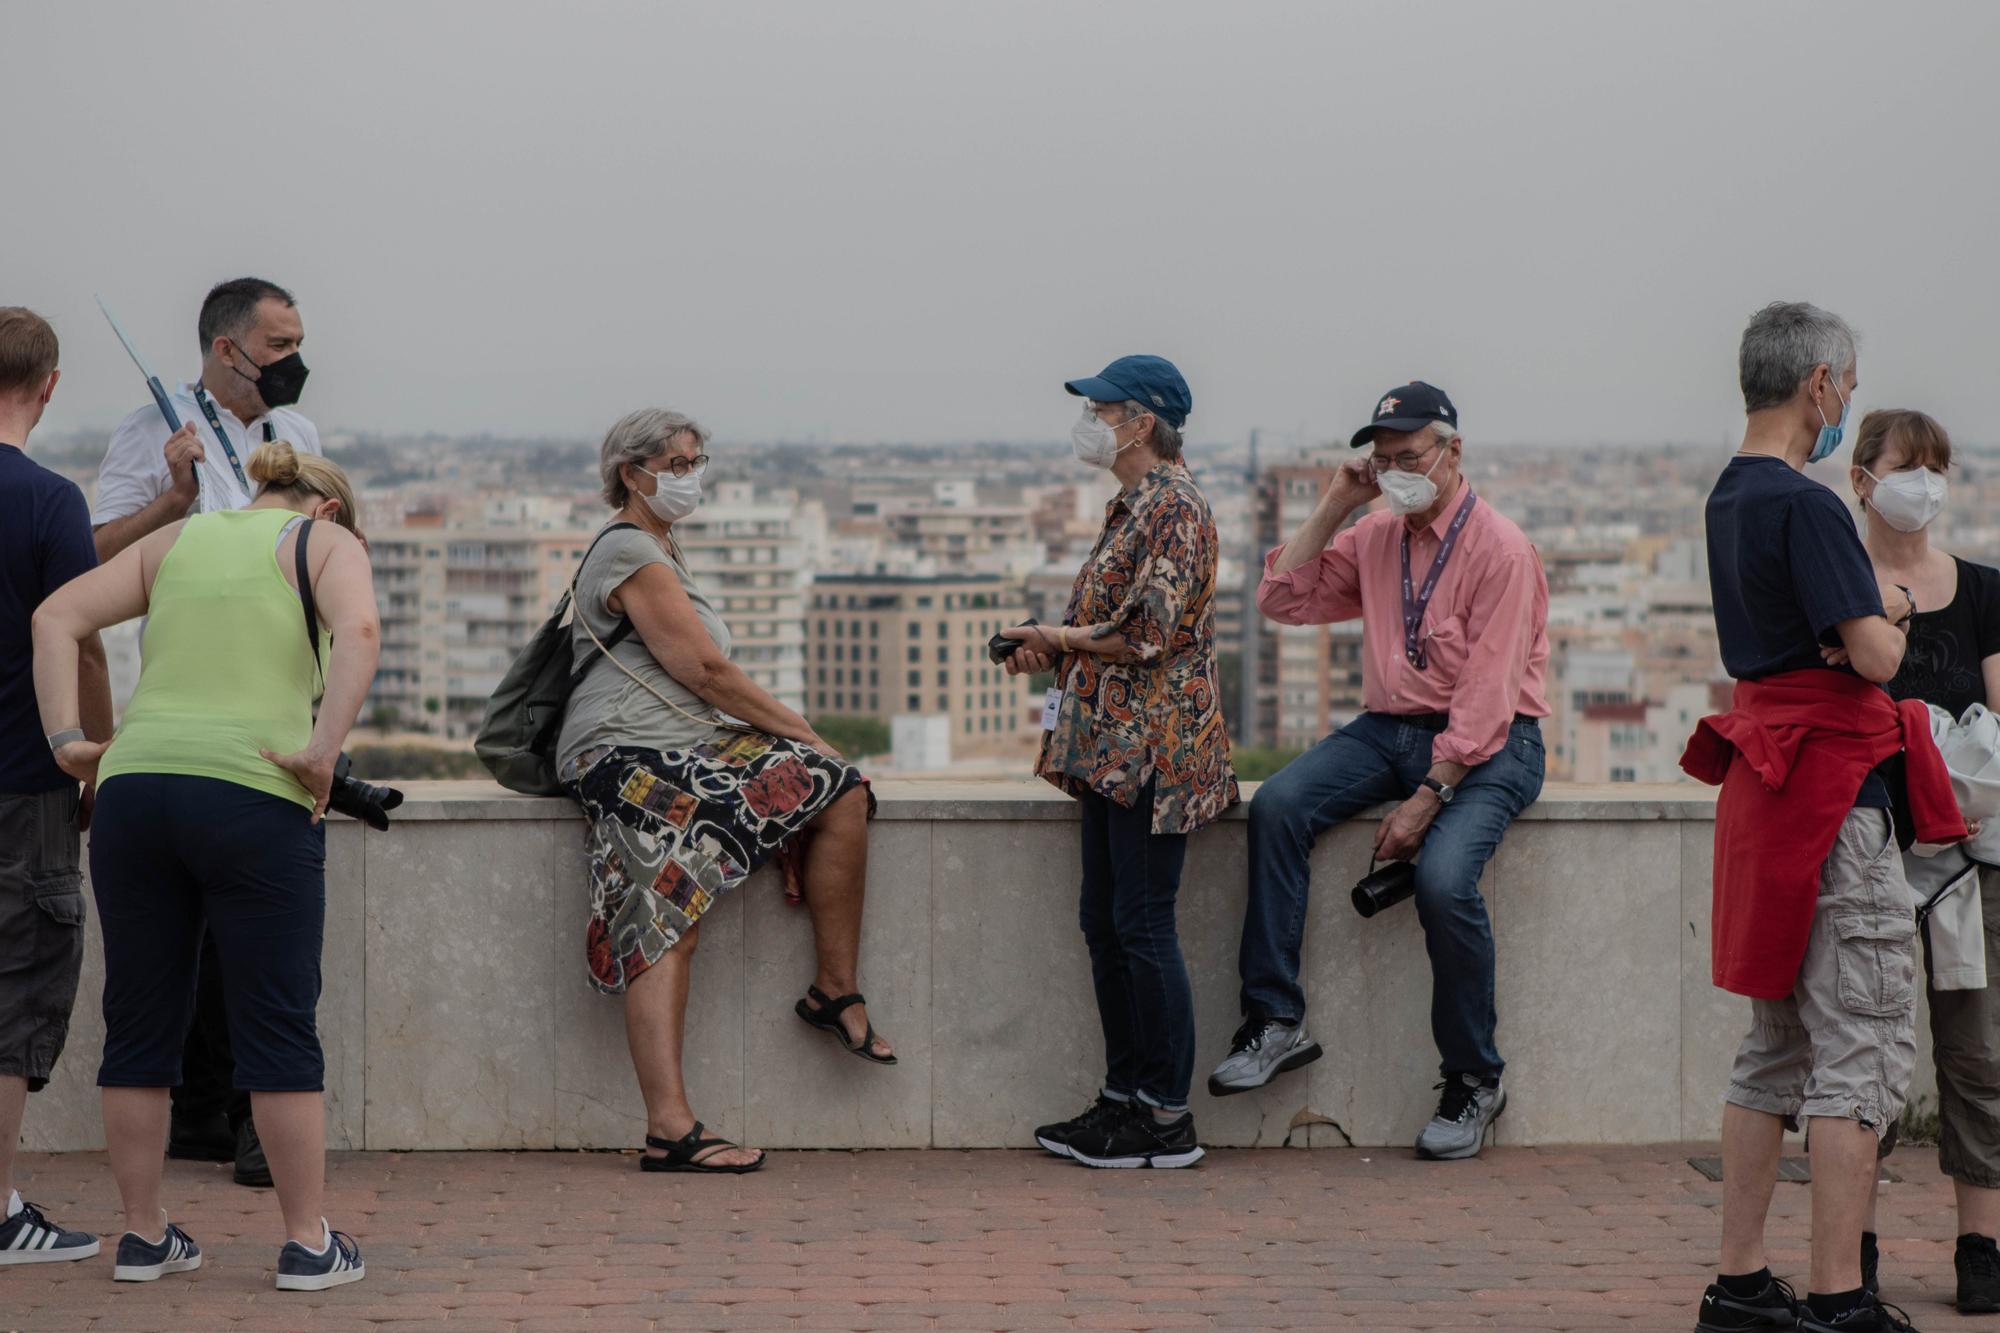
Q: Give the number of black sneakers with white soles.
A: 2